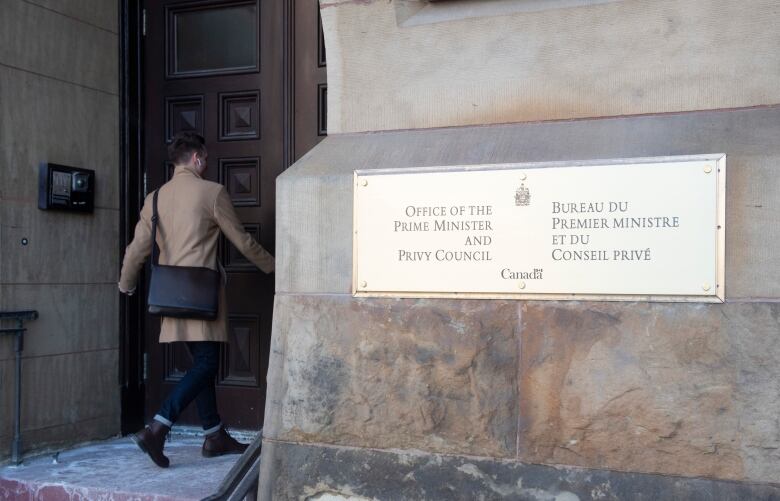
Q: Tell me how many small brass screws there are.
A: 6